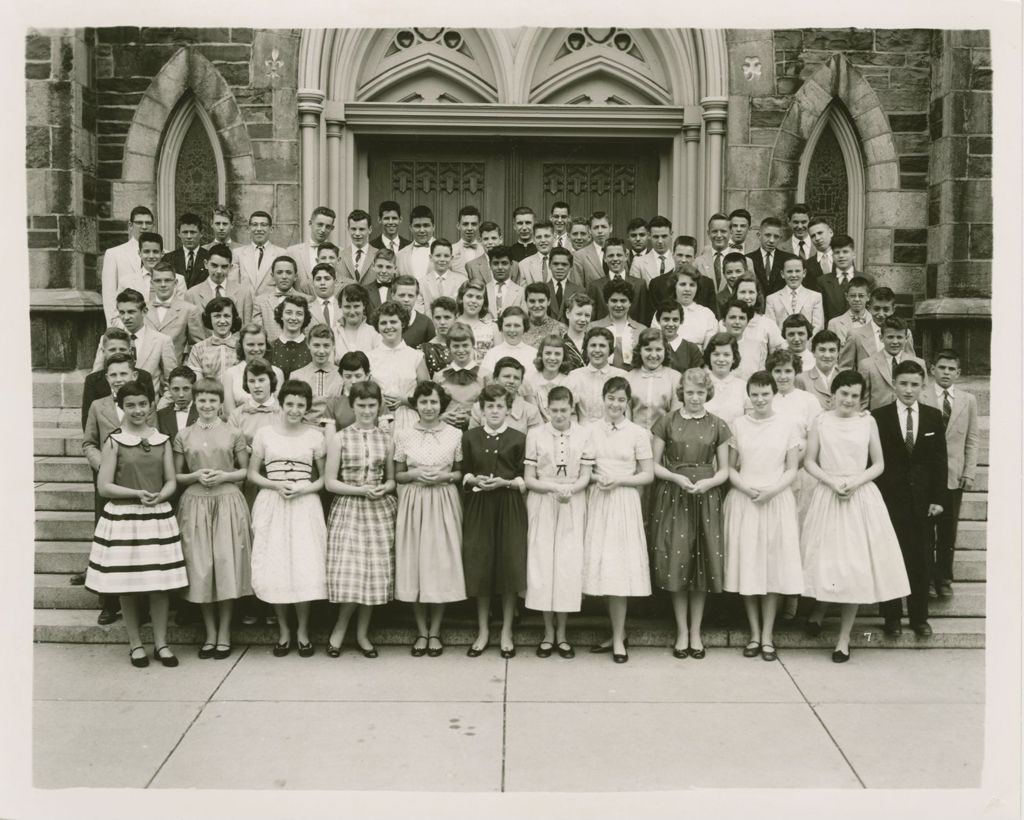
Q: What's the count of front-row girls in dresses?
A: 11